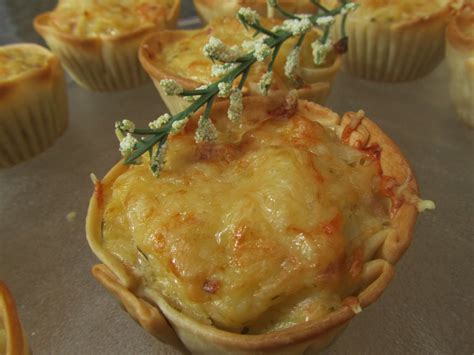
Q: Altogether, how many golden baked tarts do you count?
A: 8